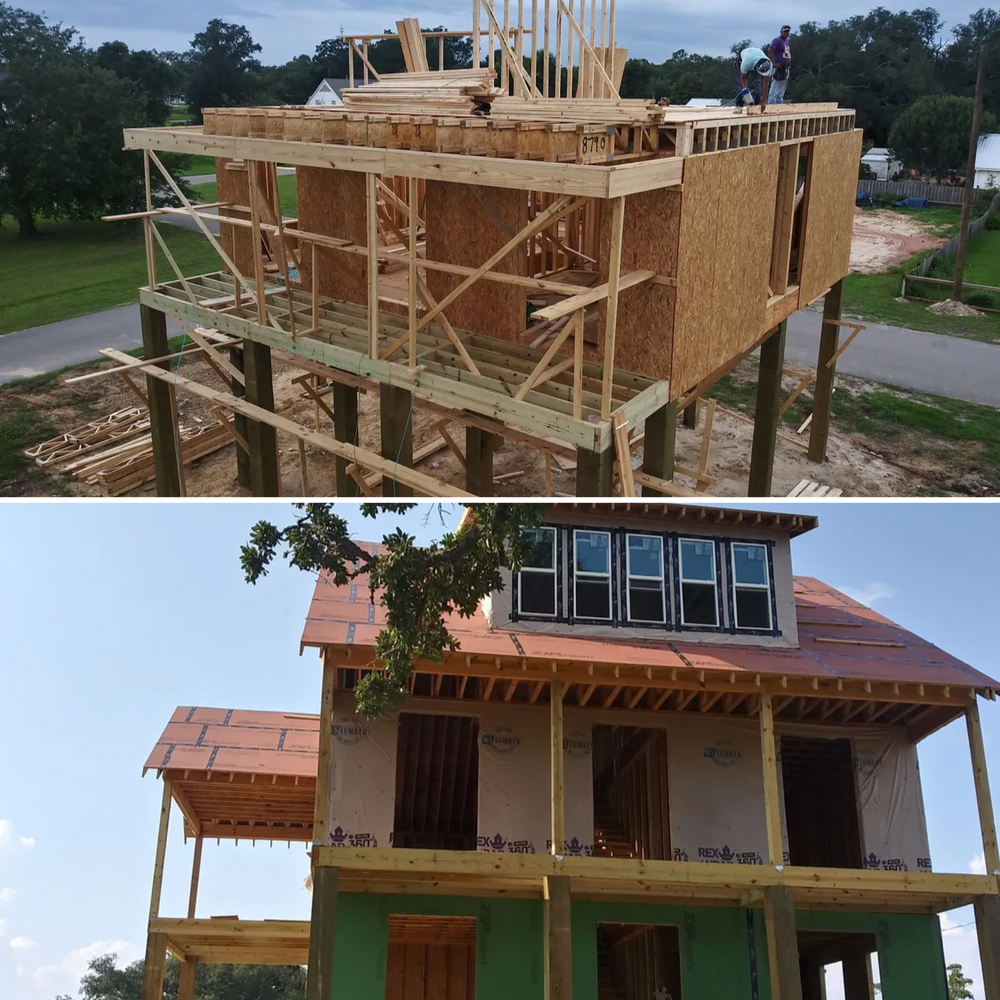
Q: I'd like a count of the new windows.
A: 5